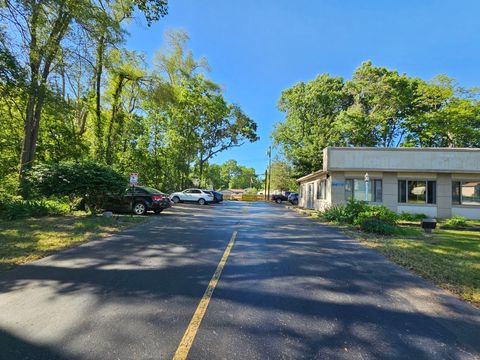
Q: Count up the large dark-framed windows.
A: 3